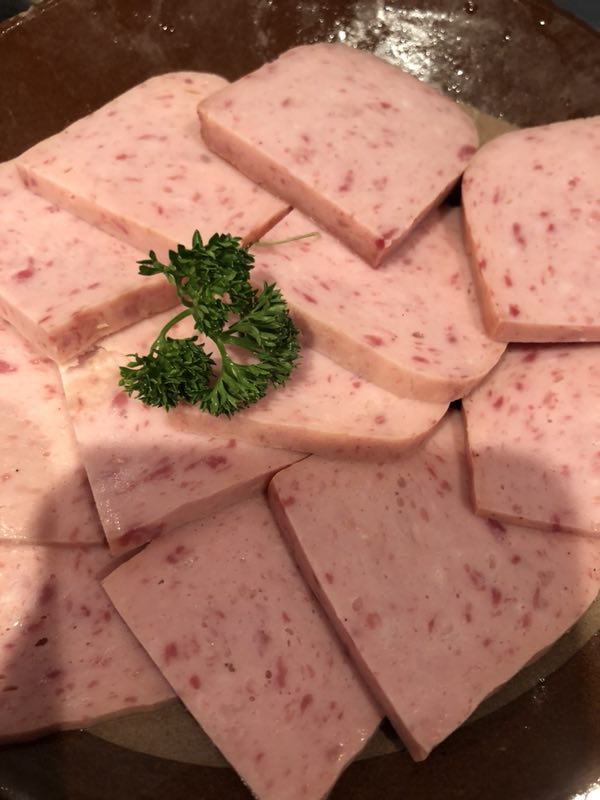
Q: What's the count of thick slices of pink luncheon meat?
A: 12